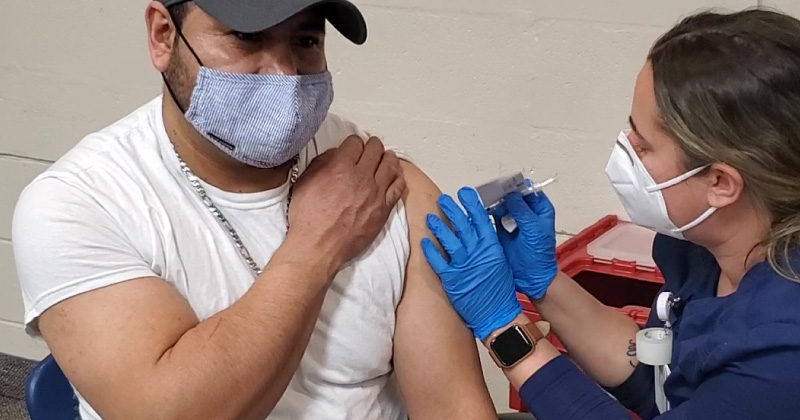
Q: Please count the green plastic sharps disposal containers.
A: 0